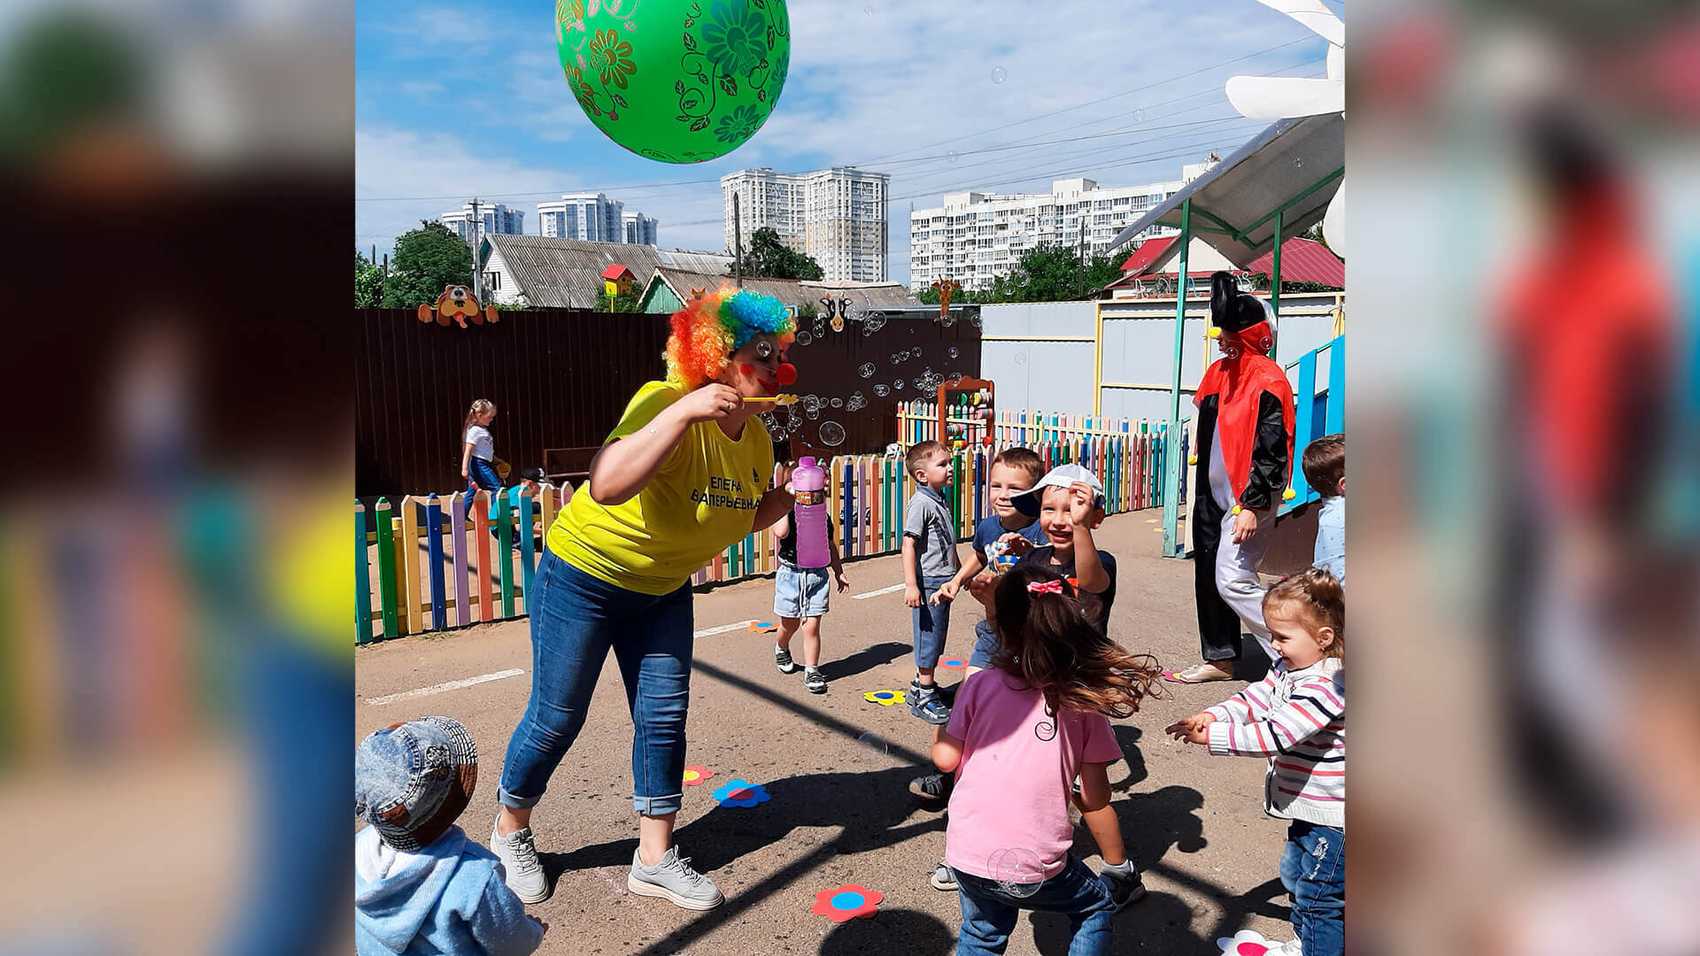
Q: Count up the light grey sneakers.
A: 2